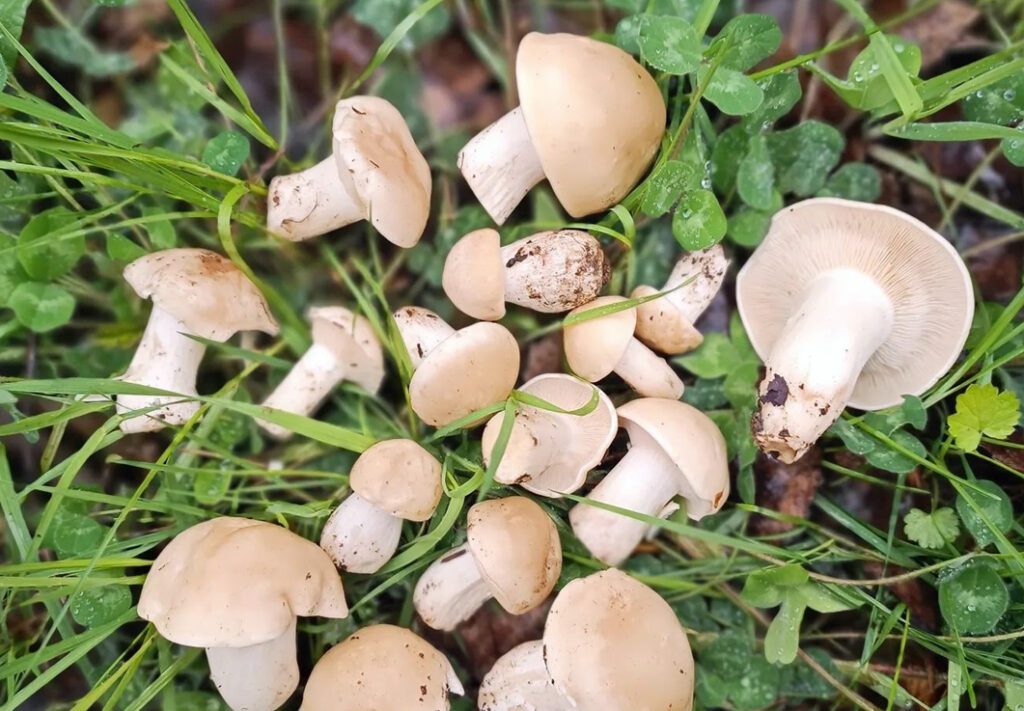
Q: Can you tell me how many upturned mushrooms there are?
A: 2